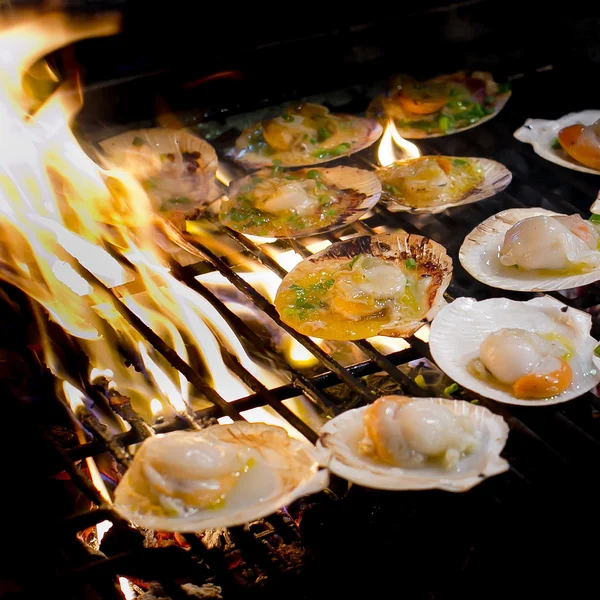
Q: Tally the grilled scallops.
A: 11